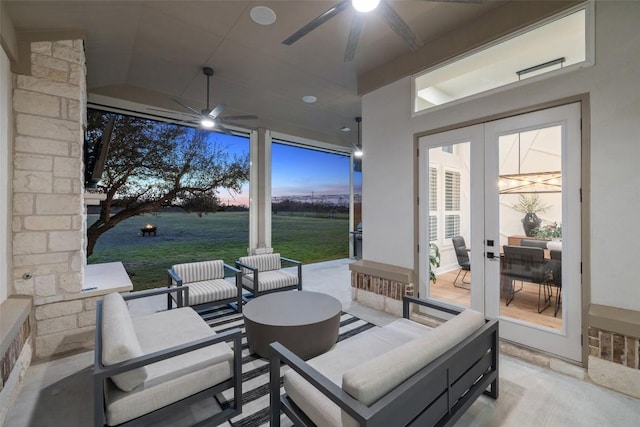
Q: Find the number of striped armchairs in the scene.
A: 2